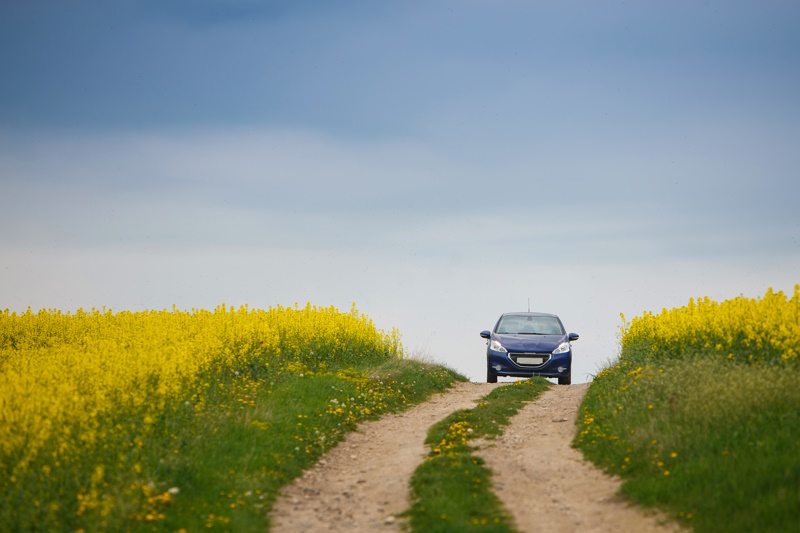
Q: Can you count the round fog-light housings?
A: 2